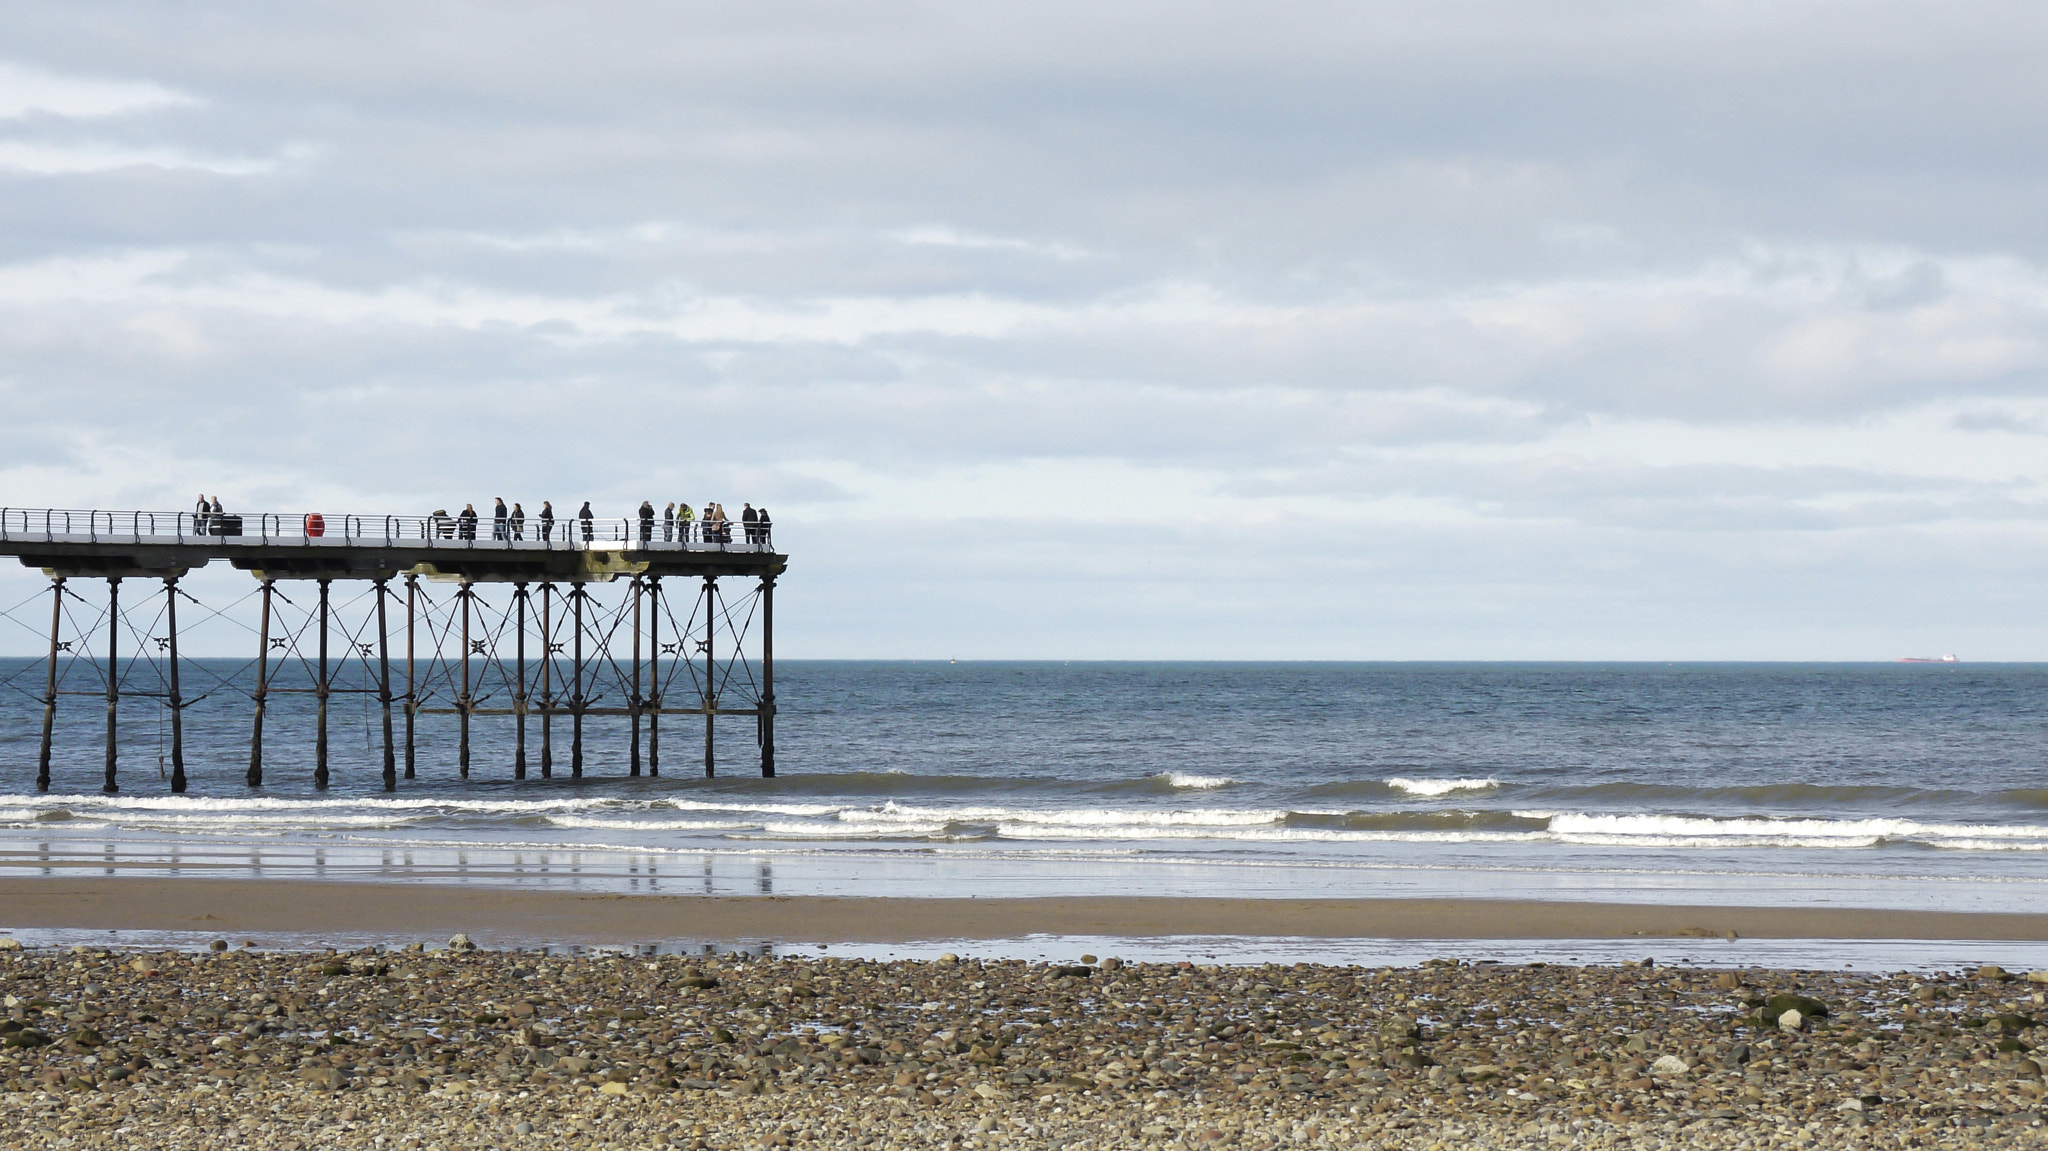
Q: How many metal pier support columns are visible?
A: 15